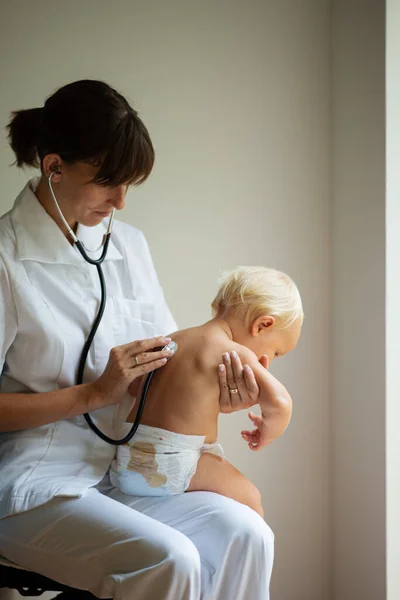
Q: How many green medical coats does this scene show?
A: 0